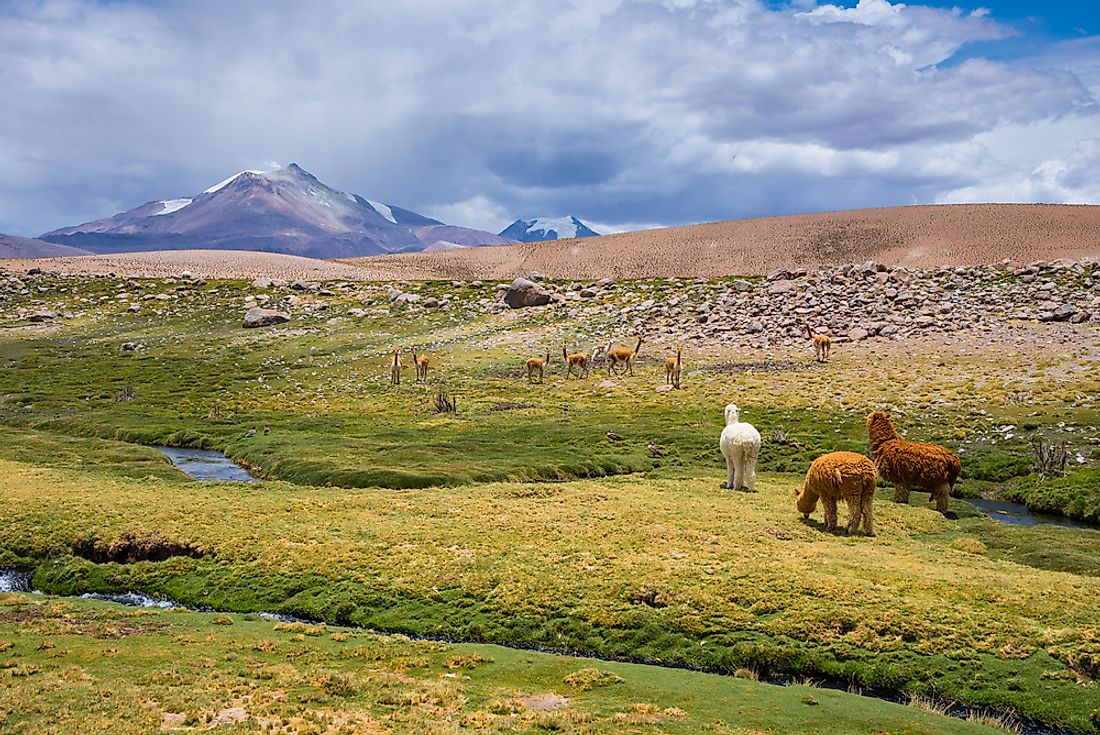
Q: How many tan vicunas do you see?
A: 7